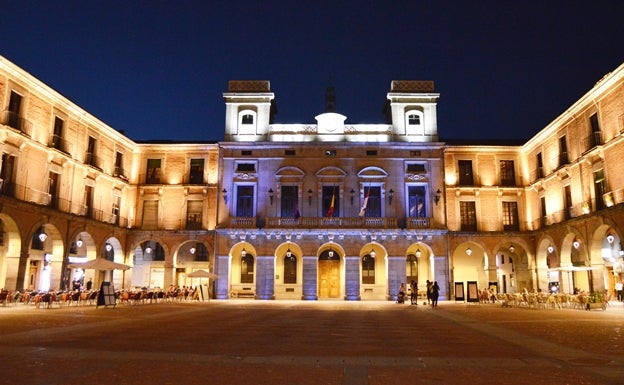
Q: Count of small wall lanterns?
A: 6